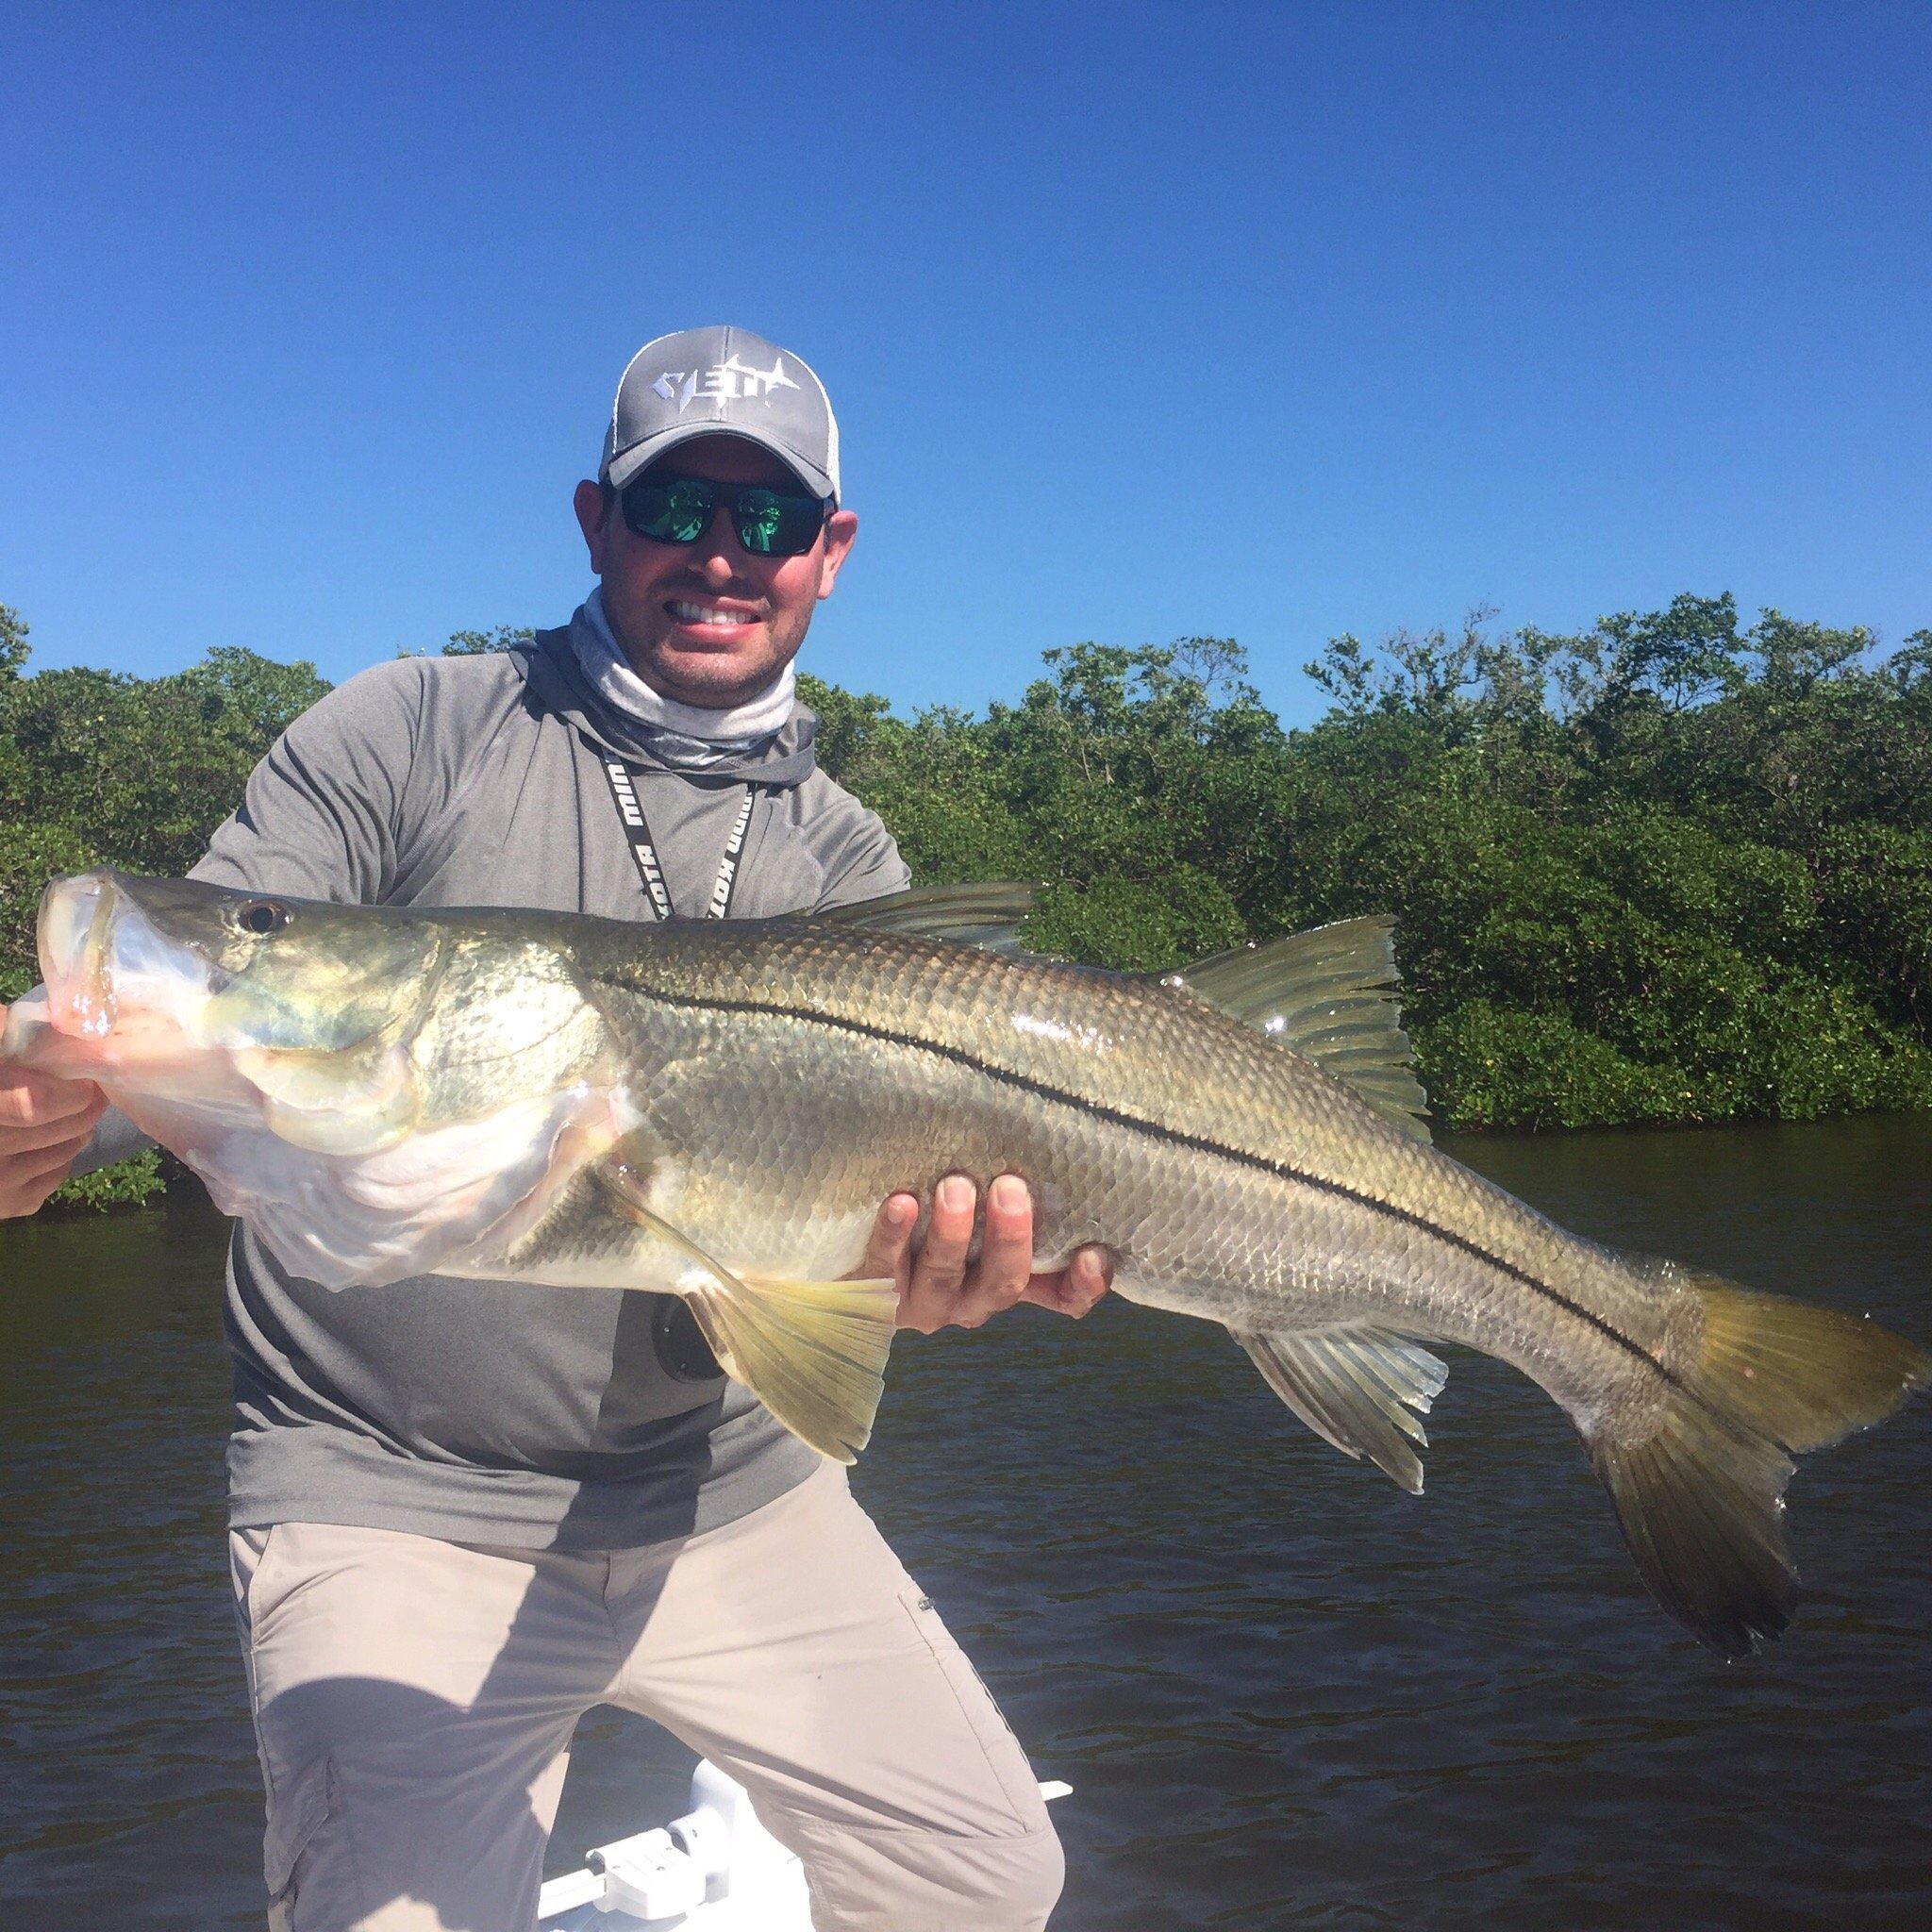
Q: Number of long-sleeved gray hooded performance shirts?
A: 1